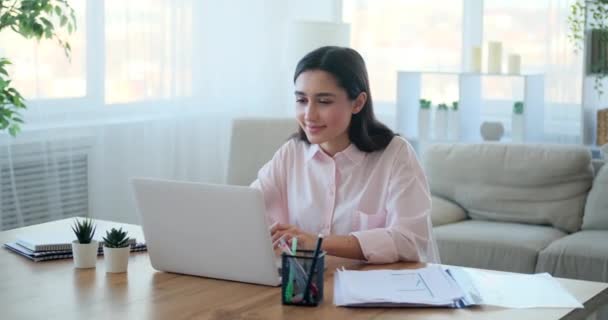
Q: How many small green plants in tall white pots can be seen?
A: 4